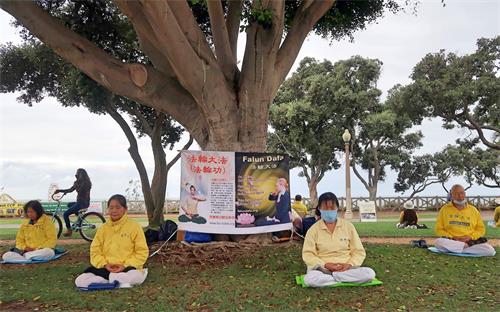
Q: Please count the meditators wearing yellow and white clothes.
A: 4